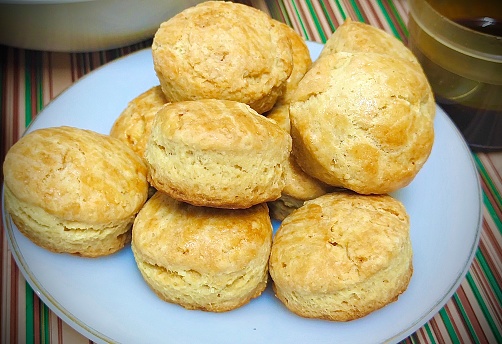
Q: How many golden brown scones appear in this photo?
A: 10